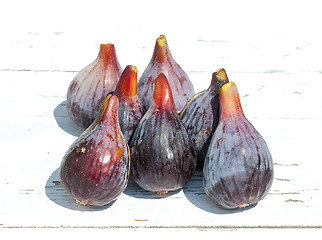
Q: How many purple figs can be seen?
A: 7